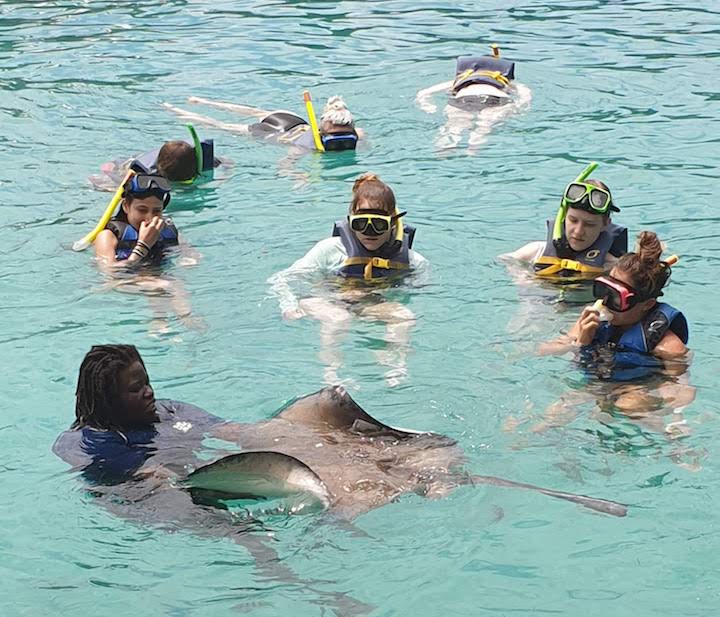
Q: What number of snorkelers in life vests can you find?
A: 7